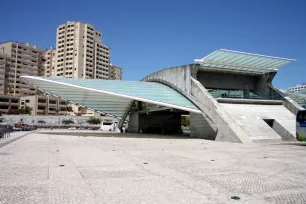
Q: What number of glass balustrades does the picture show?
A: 1